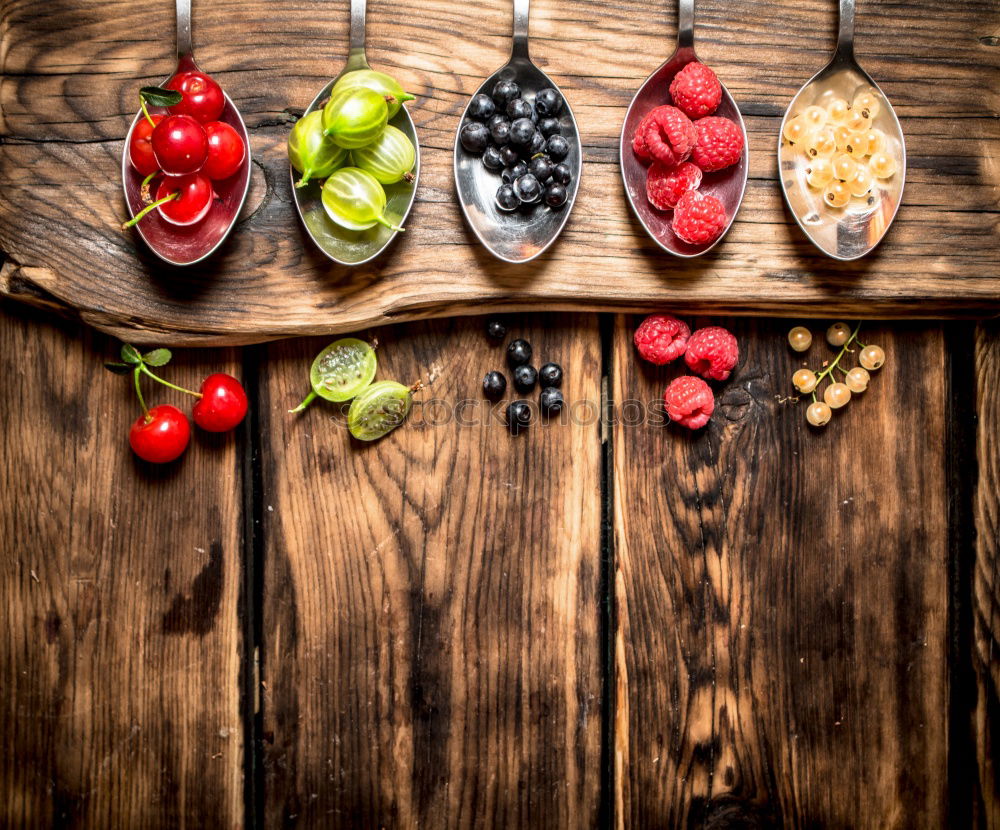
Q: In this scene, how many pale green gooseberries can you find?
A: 7